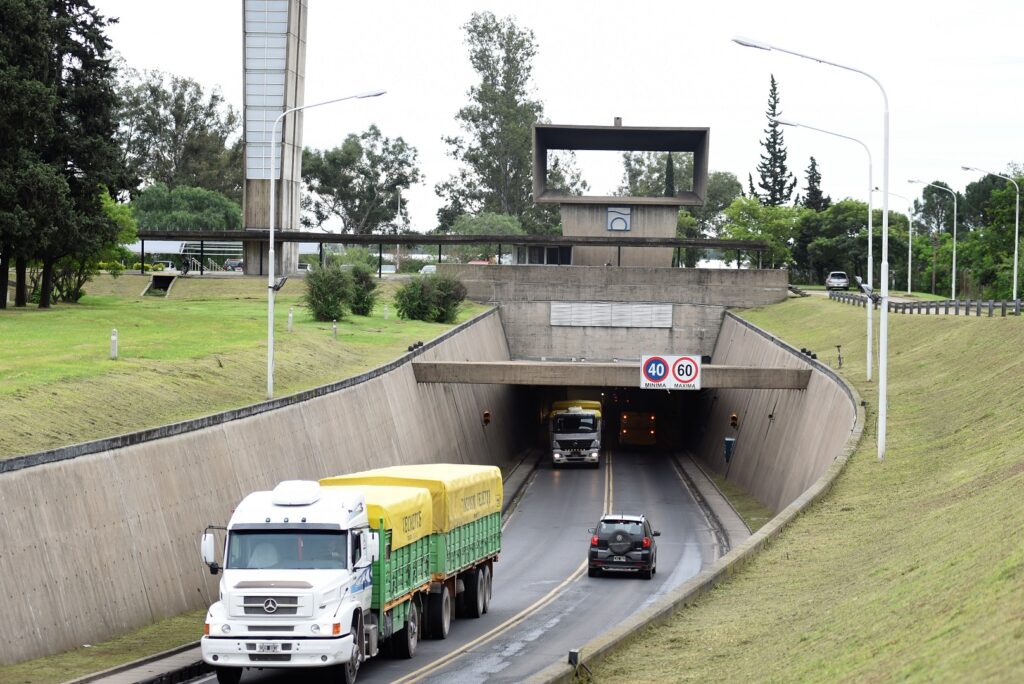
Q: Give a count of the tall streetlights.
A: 6